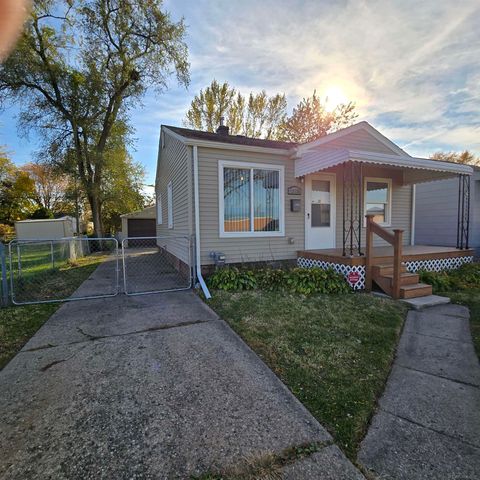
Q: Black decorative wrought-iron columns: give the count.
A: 2